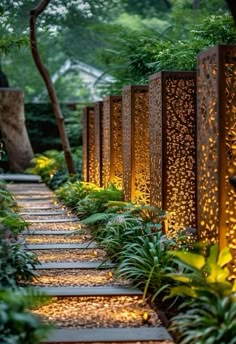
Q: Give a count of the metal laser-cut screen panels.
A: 6